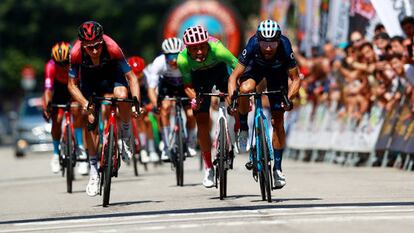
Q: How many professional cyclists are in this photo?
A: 6